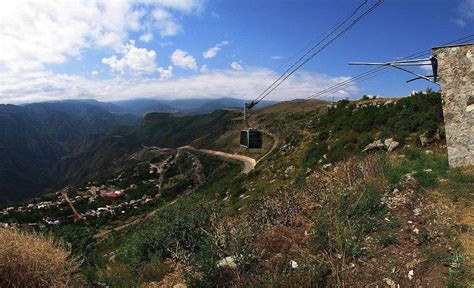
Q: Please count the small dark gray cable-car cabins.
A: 1